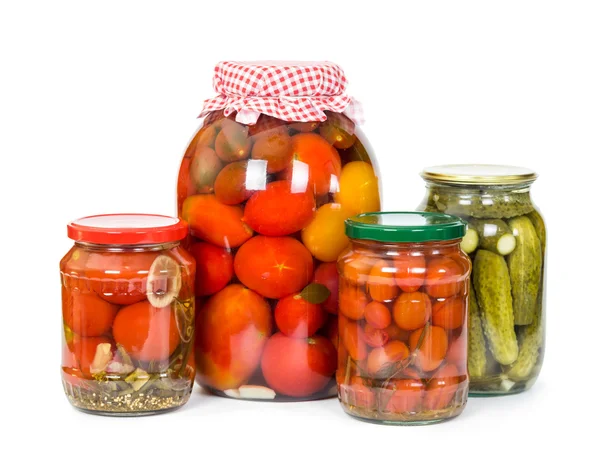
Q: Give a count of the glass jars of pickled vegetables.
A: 4